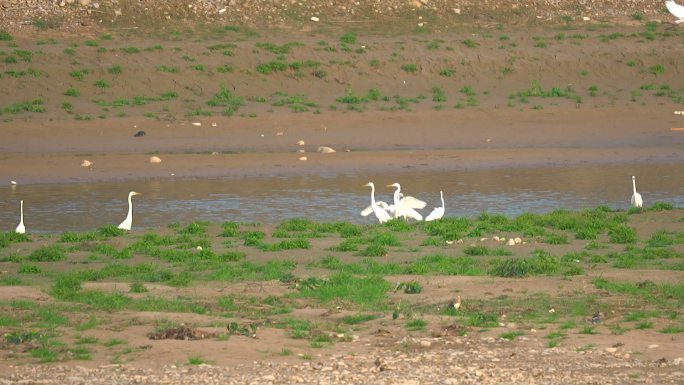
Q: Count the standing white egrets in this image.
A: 6